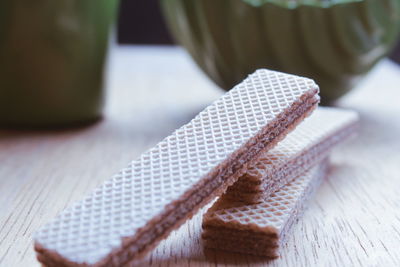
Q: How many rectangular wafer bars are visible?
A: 3